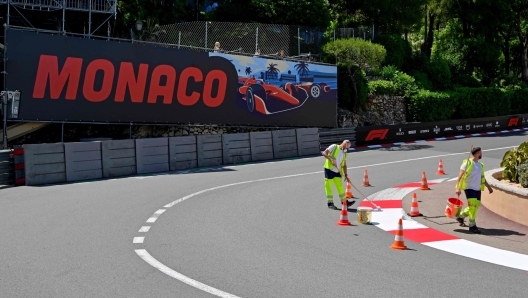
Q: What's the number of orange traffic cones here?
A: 7